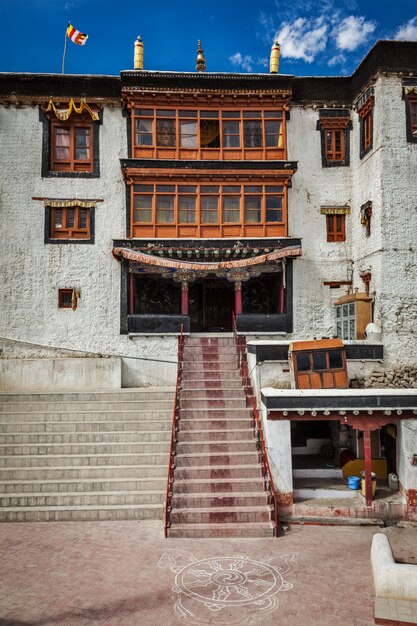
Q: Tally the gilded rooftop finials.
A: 3